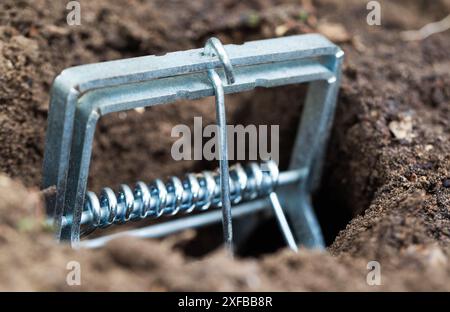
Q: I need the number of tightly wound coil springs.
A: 1